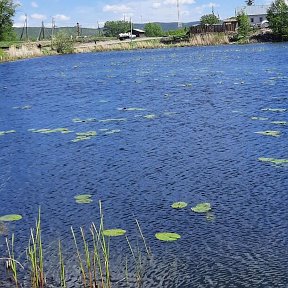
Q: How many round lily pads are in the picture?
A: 6